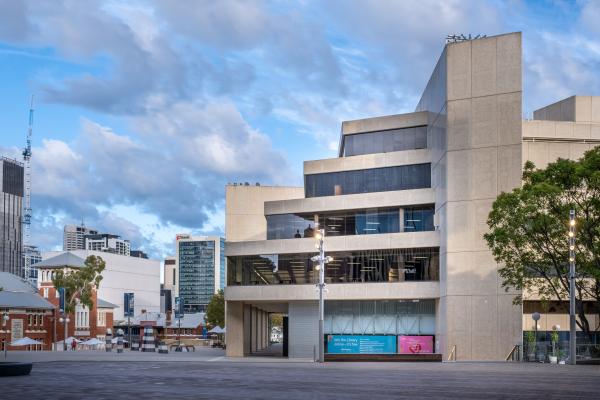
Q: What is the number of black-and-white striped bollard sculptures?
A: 5